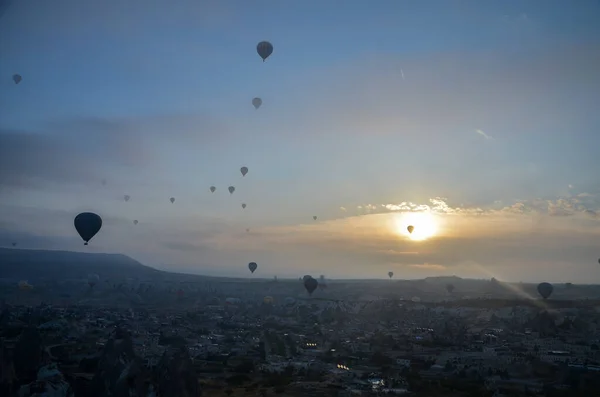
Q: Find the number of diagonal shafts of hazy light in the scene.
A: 1